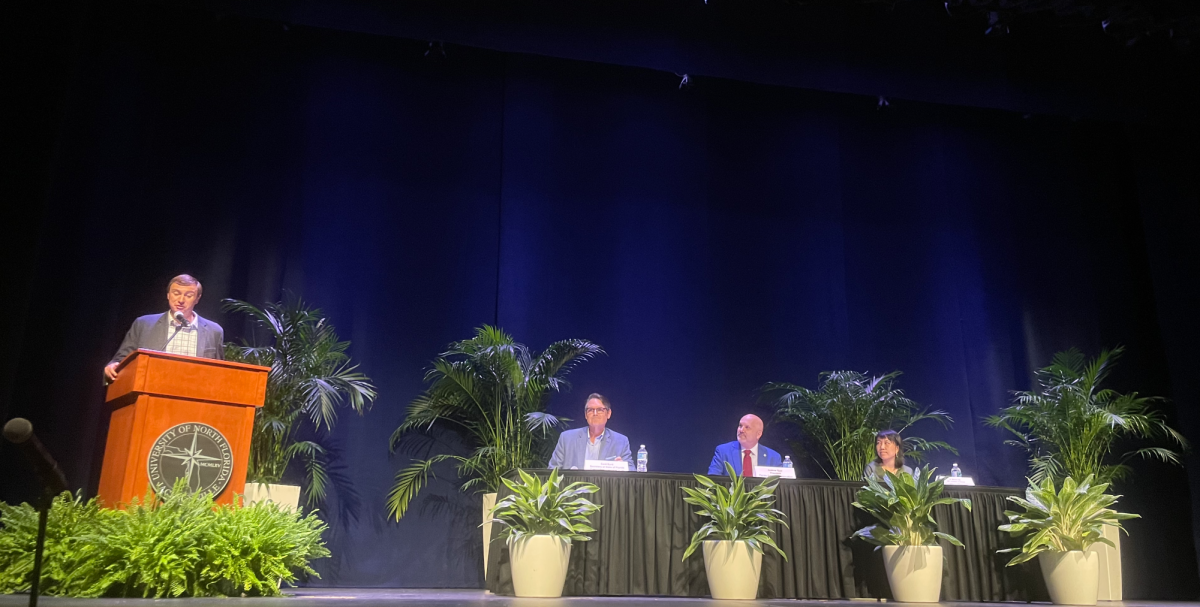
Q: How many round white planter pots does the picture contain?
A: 4